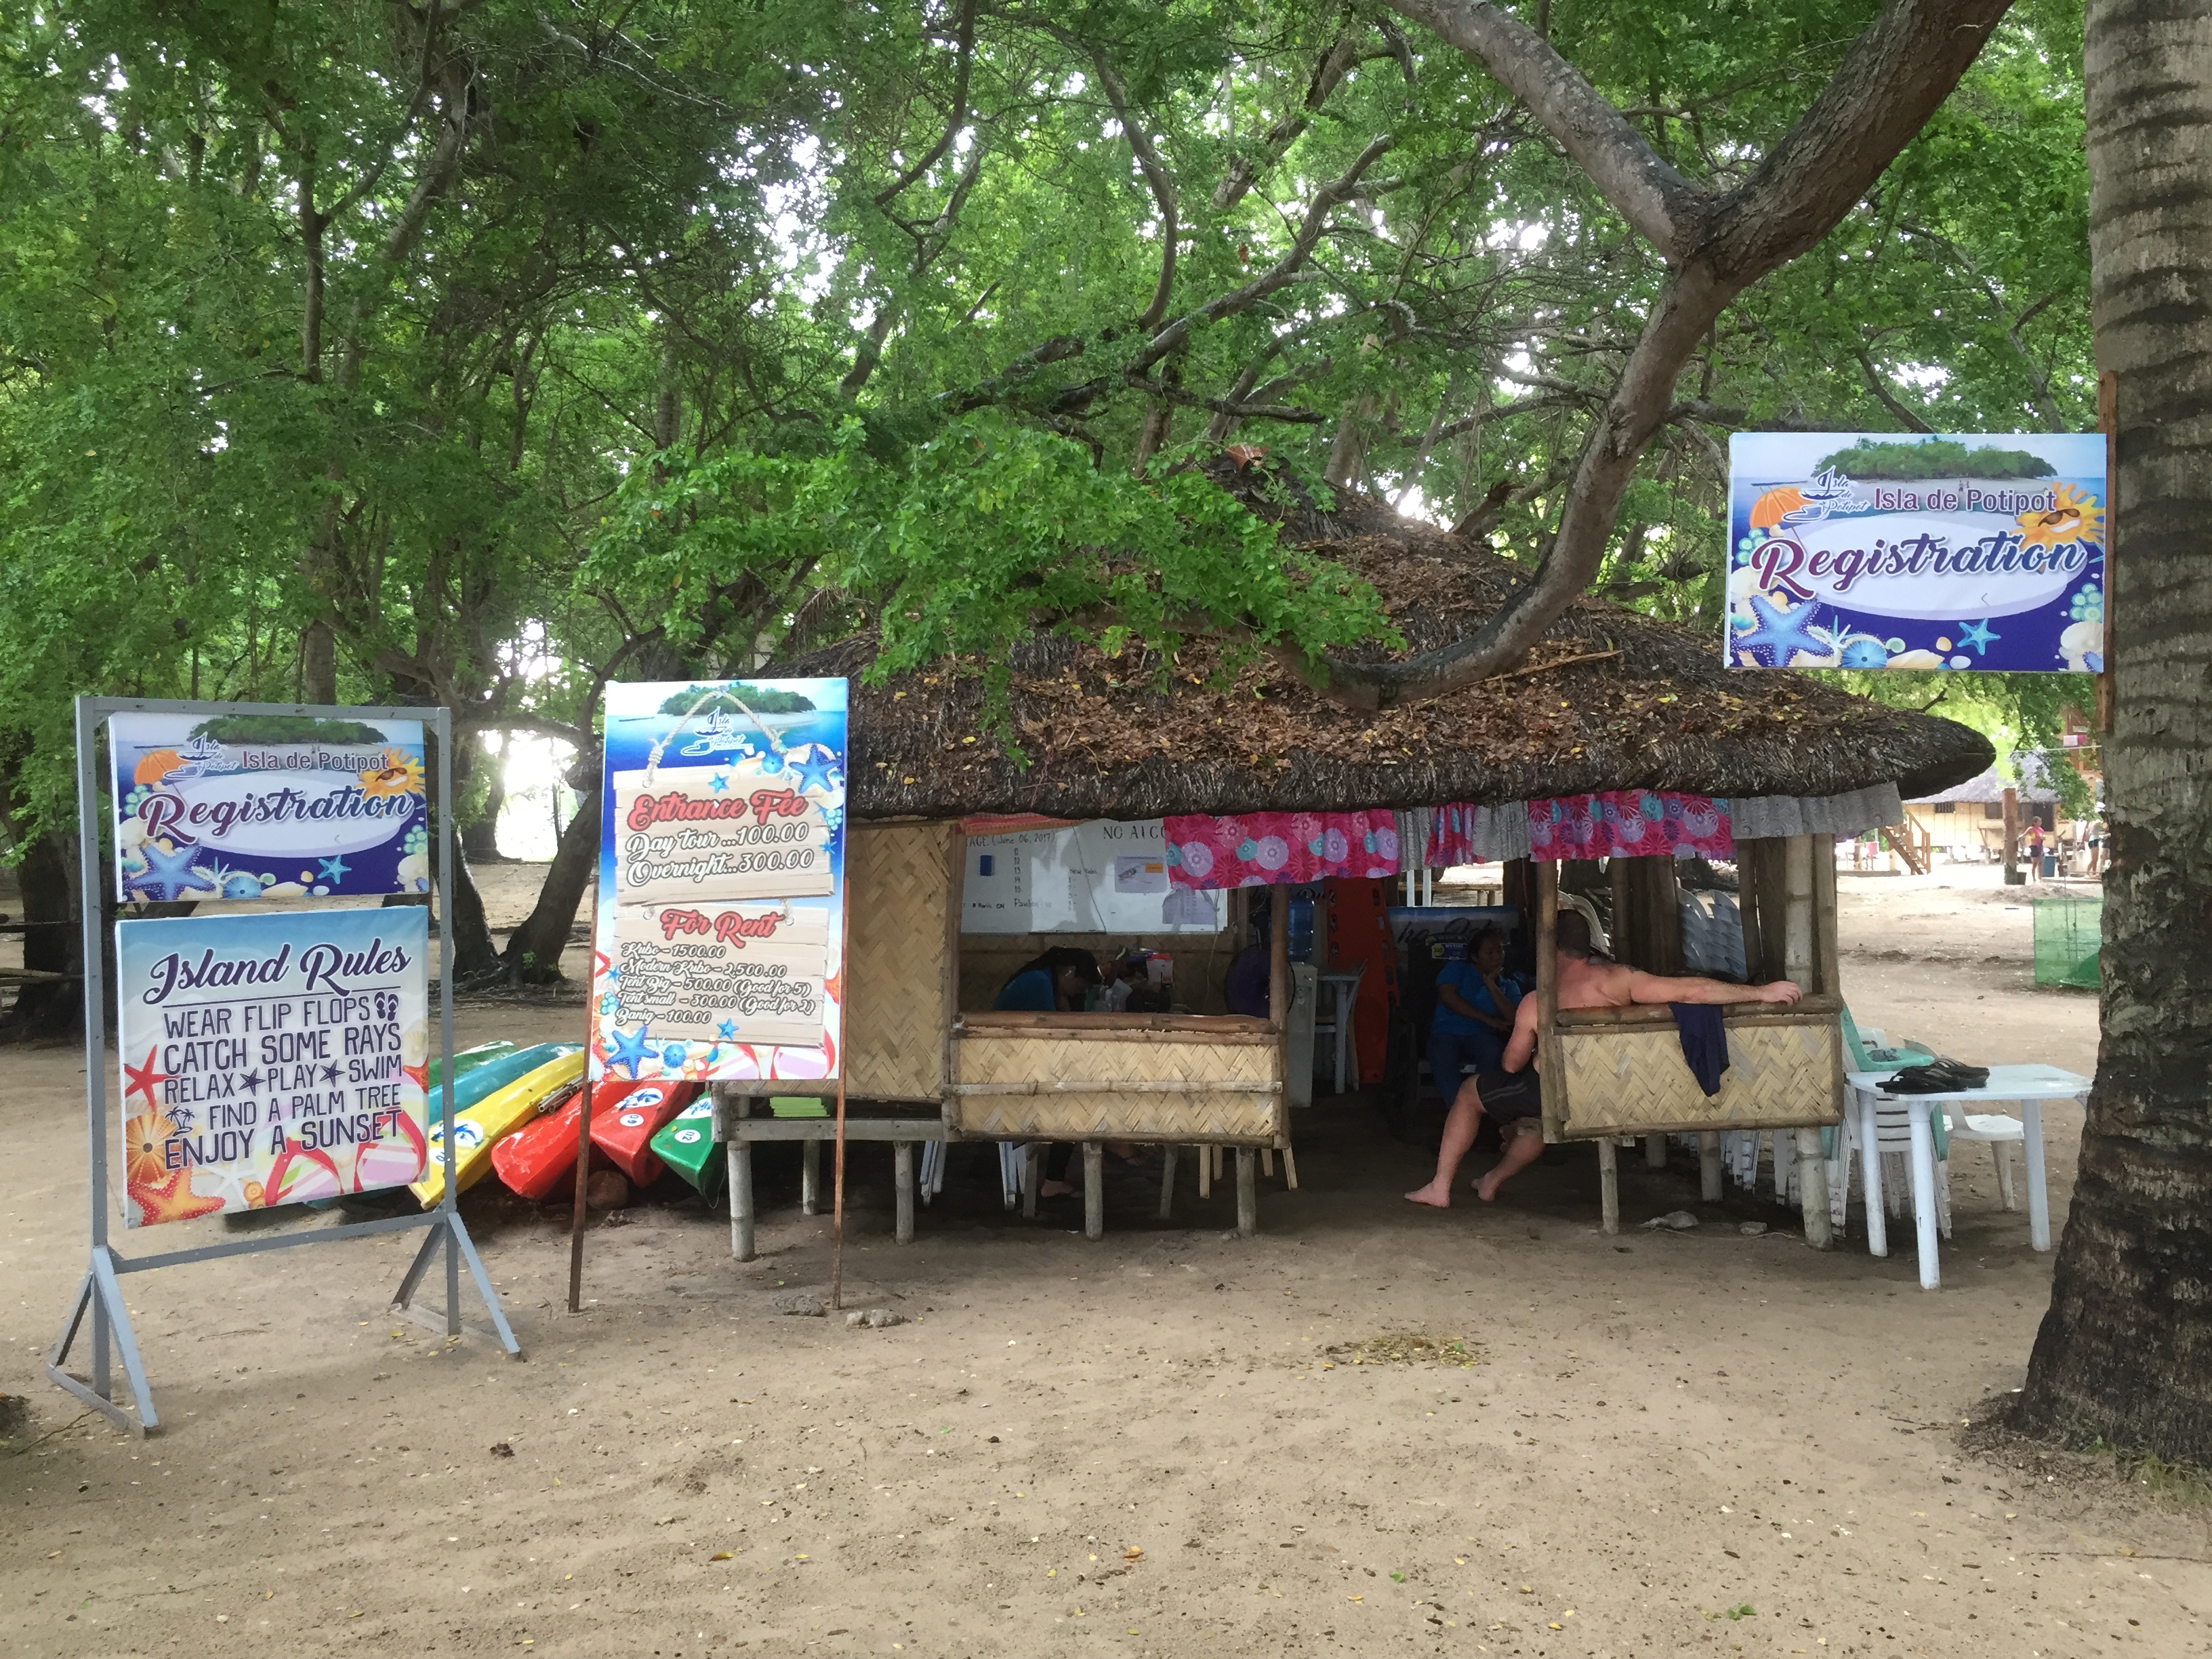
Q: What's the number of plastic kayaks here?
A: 6